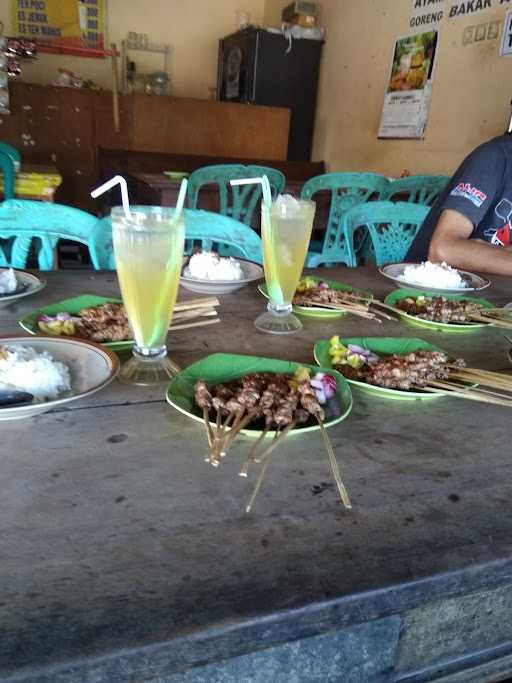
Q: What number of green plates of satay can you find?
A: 5